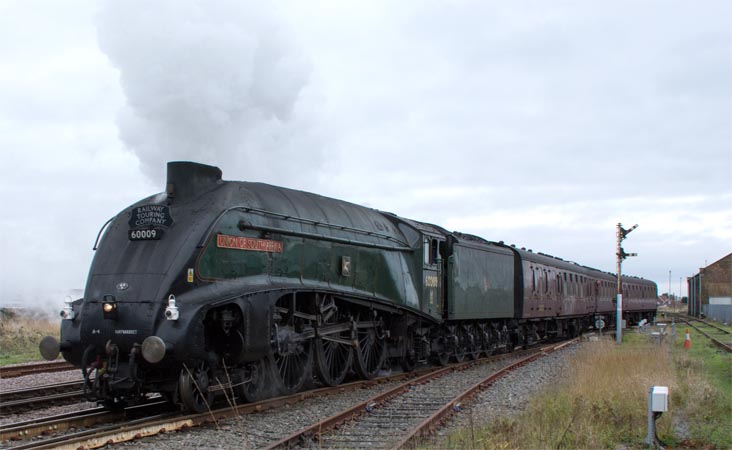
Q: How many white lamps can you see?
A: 2